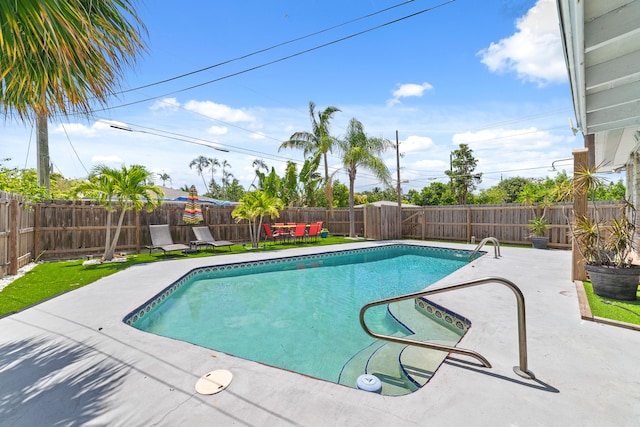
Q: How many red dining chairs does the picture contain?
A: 6